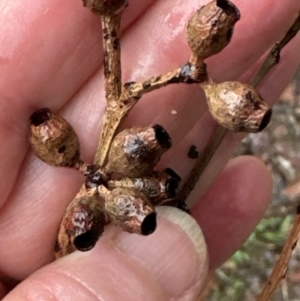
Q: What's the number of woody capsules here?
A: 8